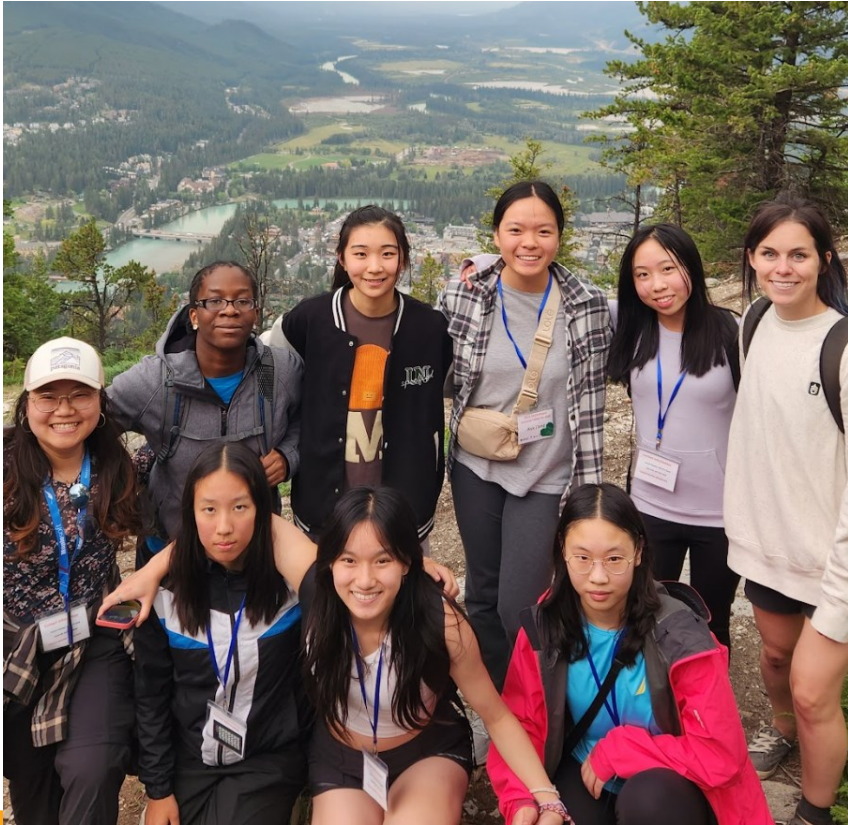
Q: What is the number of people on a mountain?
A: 9